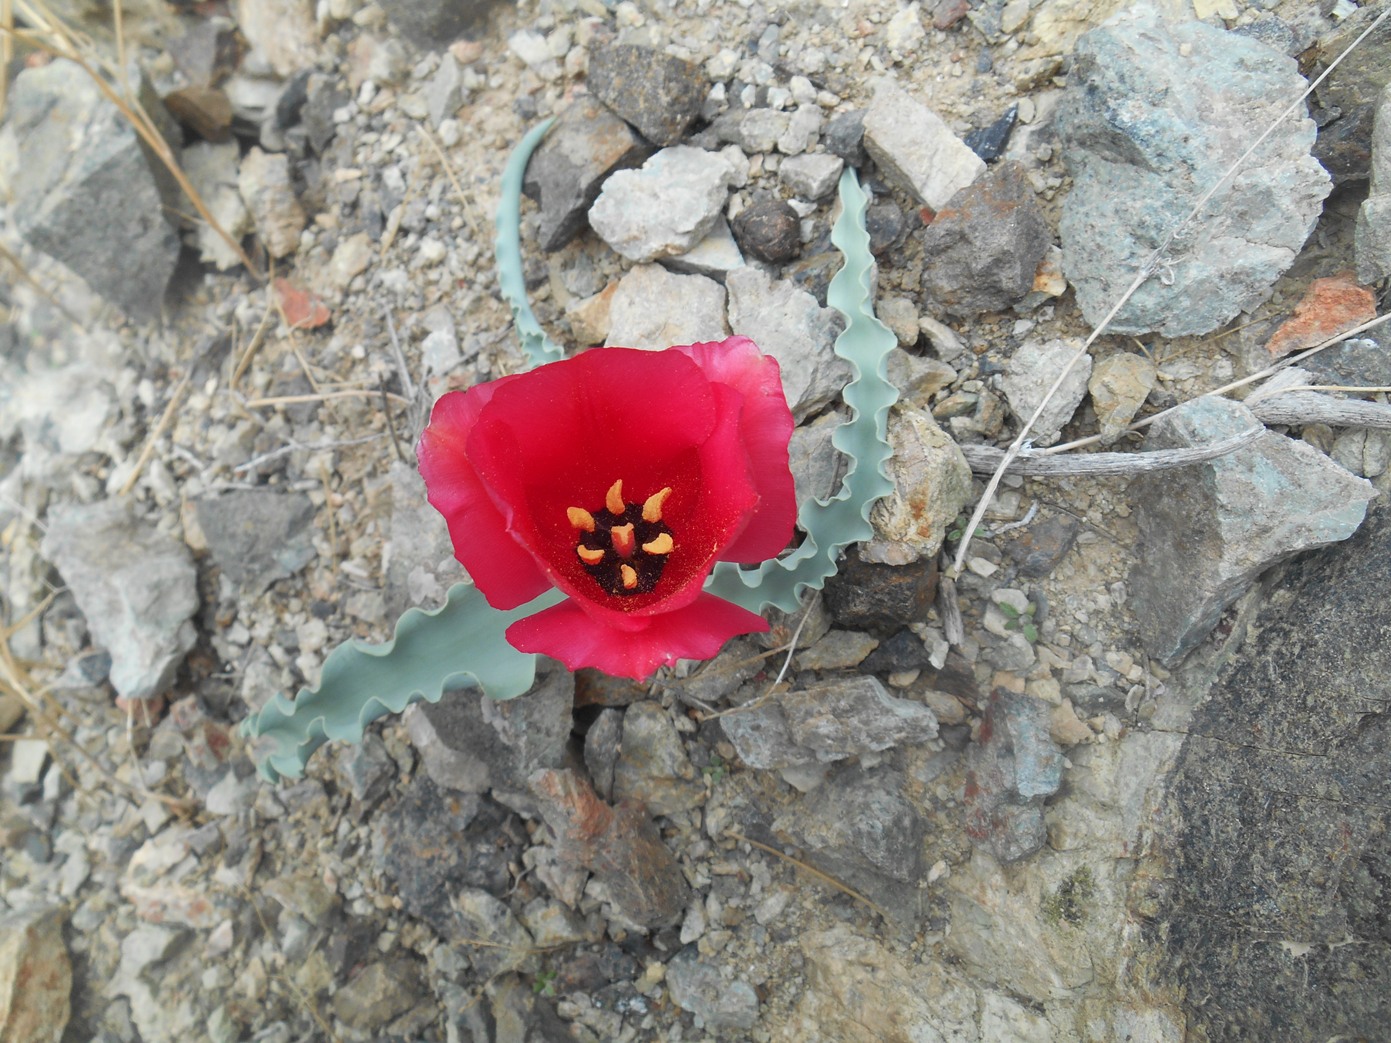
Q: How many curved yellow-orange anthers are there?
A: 6